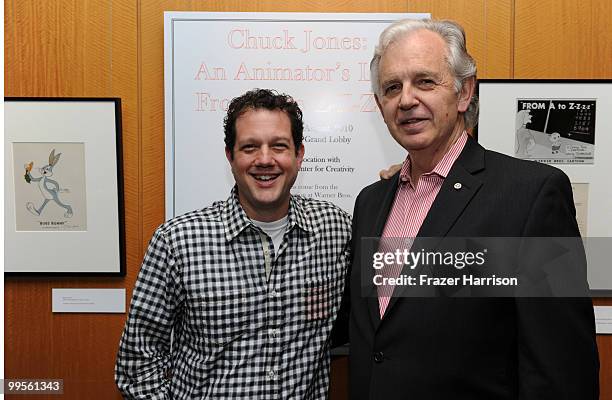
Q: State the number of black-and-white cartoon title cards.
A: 1